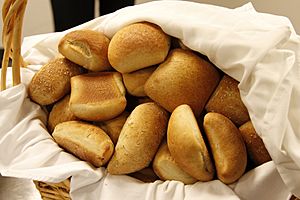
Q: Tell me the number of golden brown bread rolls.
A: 15